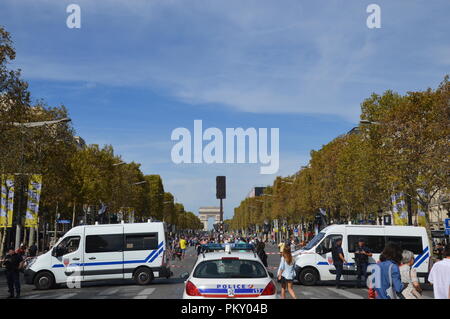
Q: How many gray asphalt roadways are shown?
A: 1